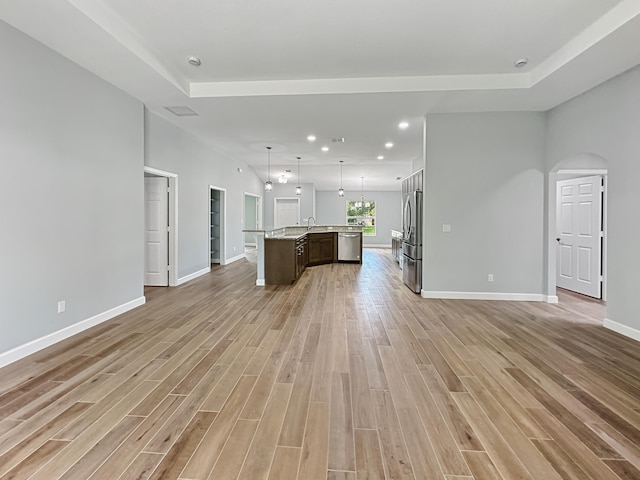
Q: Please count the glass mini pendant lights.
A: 3